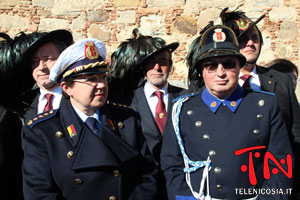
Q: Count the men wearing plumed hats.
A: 3